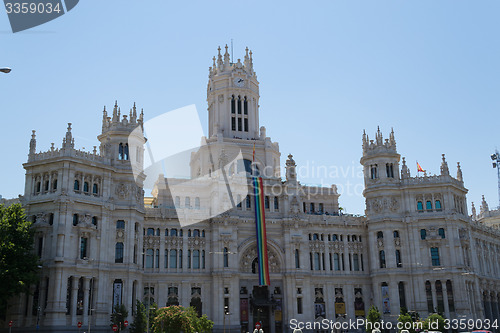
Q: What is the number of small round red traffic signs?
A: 5